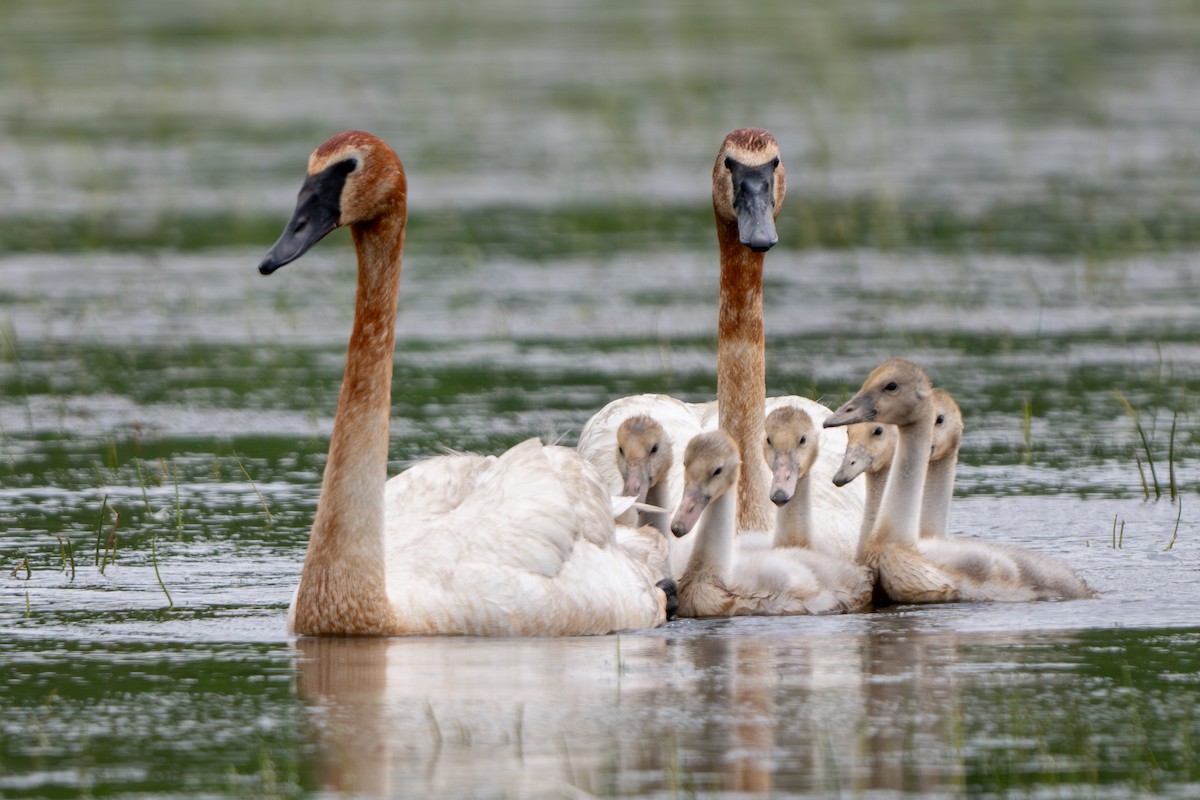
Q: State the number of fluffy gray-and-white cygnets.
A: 6